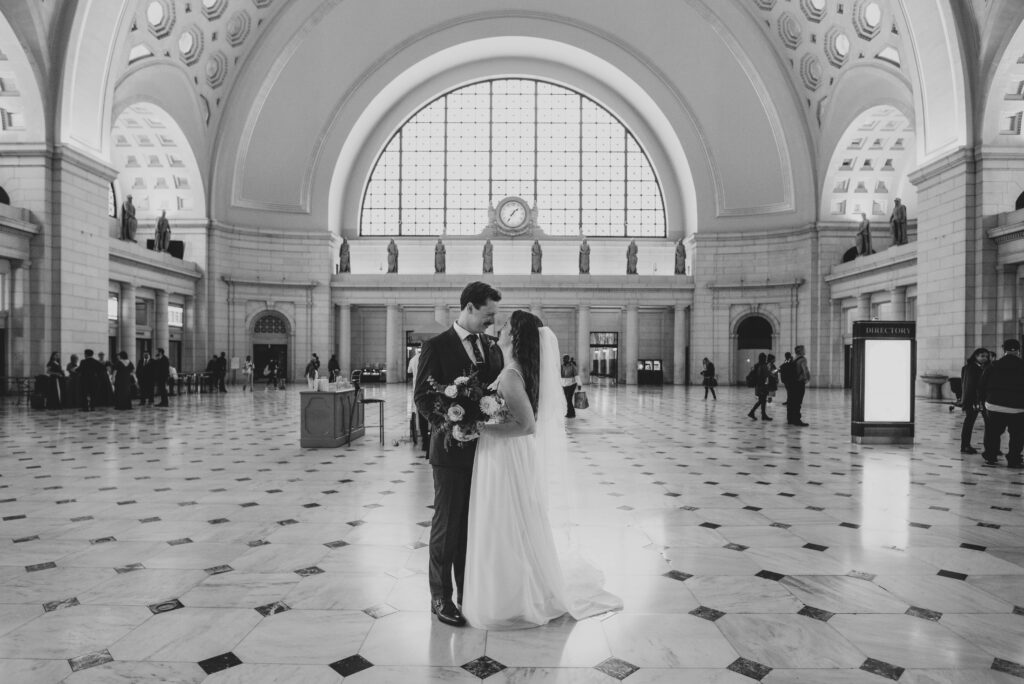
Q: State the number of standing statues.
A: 12